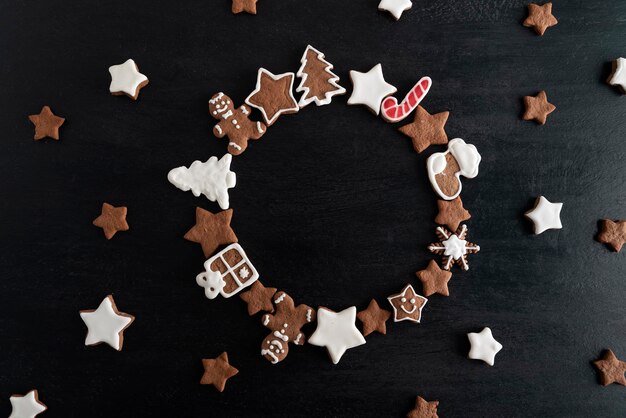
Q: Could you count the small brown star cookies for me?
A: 13